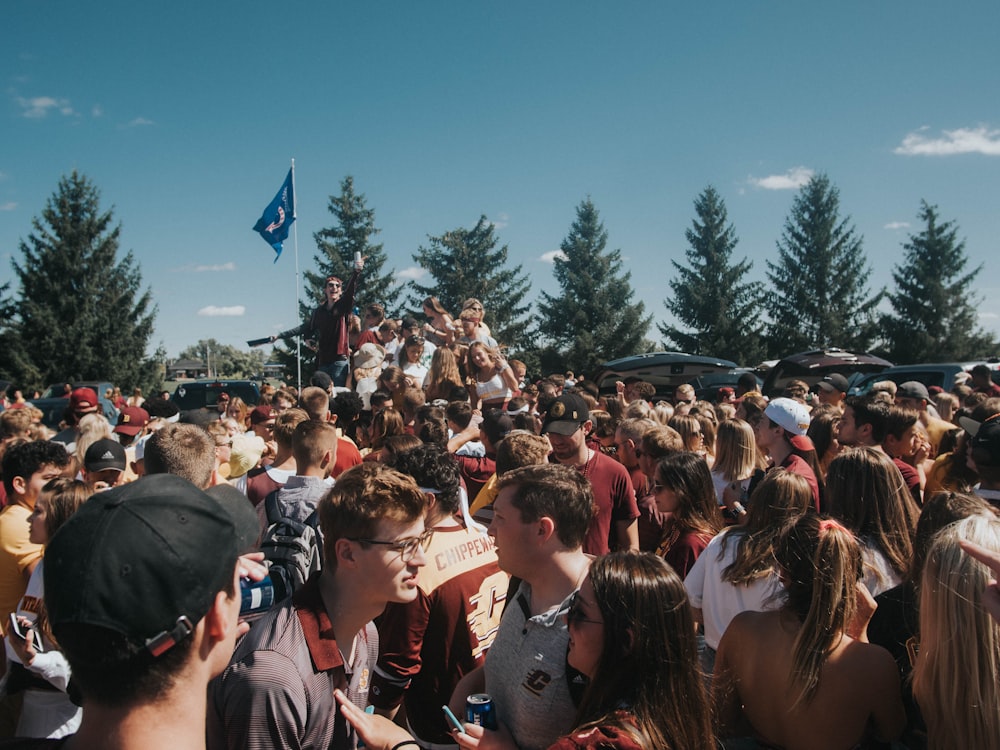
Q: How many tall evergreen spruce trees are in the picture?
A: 7